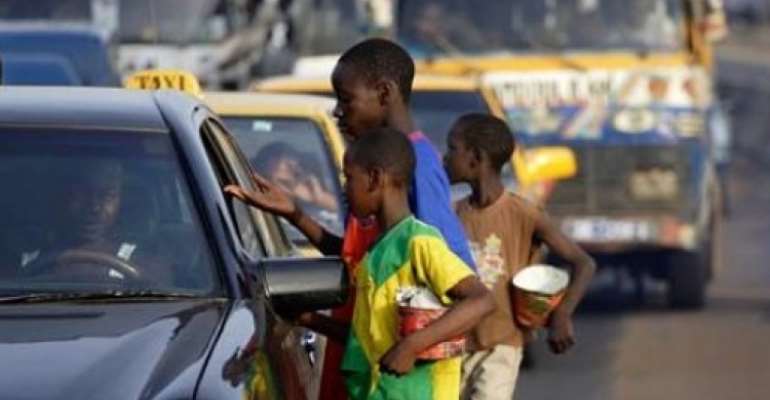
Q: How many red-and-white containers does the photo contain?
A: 2